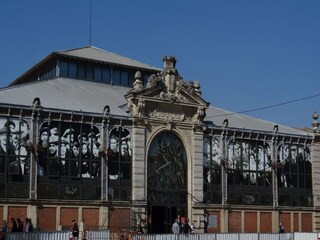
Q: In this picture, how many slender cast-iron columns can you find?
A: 4